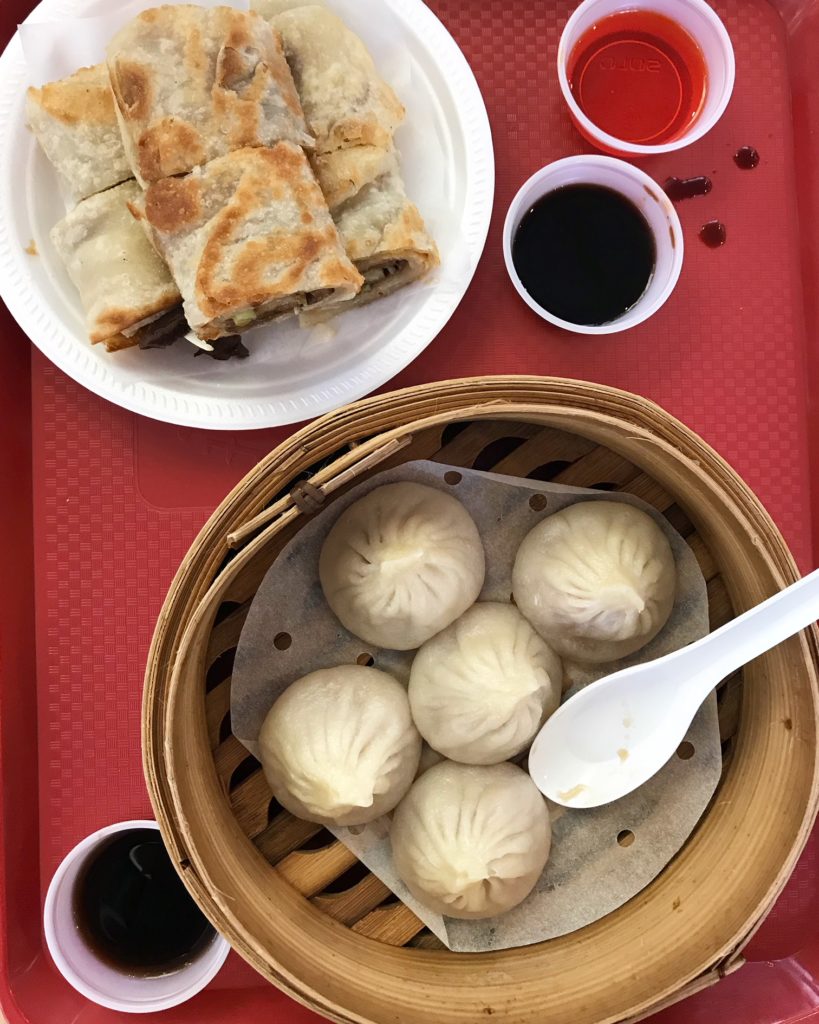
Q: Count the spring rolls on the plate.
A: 6